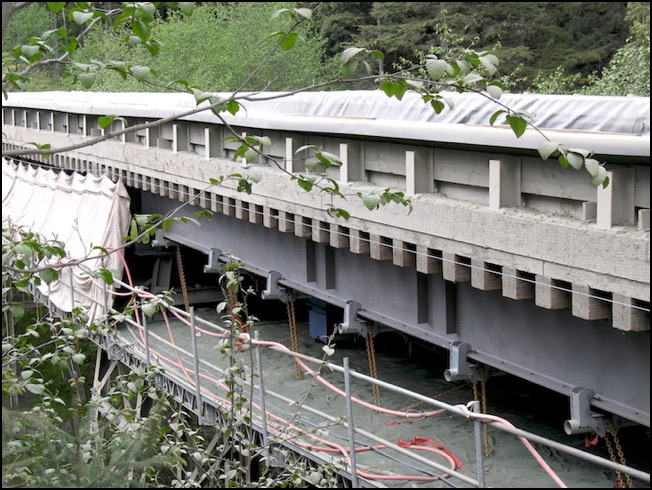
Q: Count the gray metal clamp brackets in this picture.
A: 6